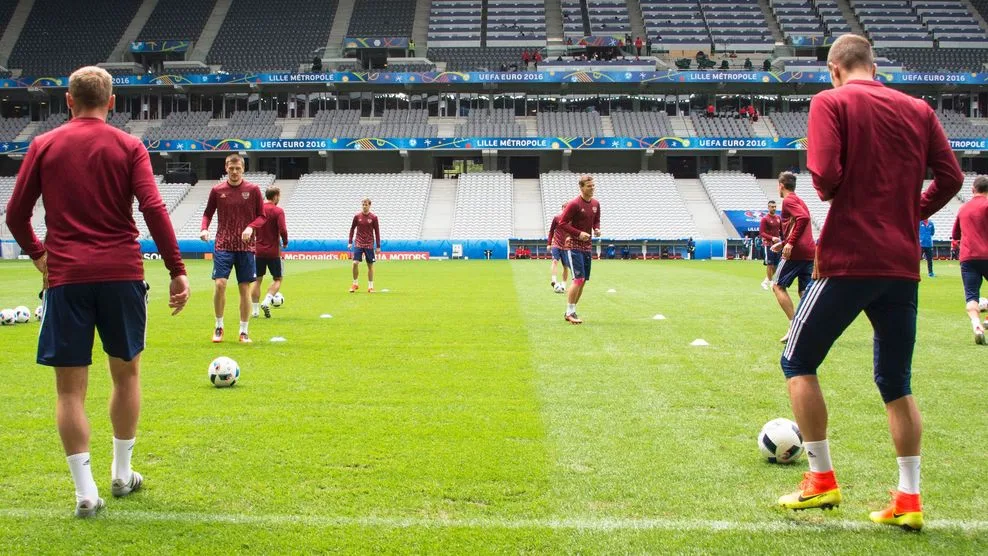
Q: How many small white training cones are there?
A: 6